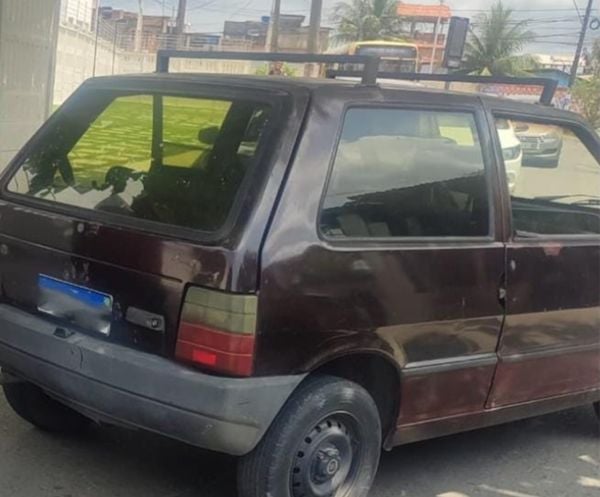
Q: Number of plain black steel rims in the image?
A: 1